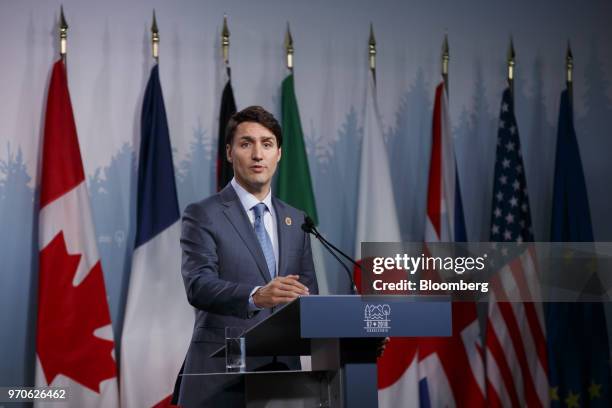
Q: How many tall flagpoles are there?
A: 8